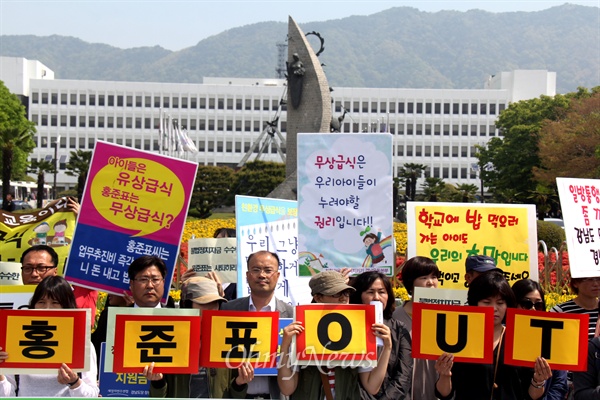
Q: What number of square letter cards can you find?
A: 6